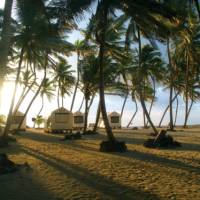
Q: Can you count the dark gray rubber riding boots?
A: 0